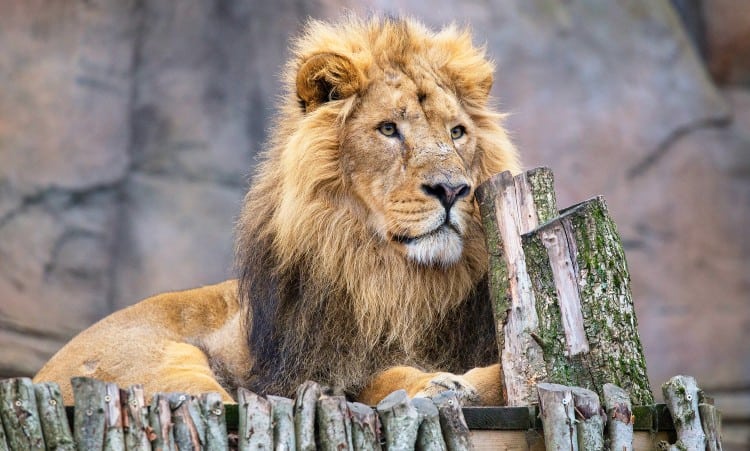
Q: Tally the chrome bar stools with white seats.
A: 0